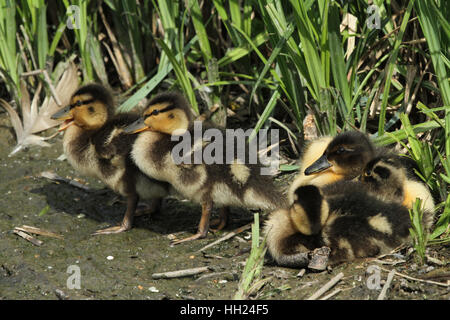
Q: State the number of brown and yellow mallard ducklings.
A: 5